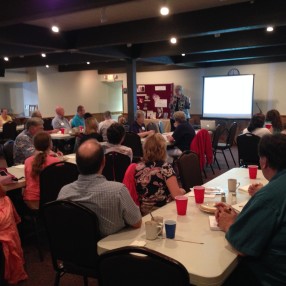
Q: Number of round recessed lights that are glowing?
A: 9